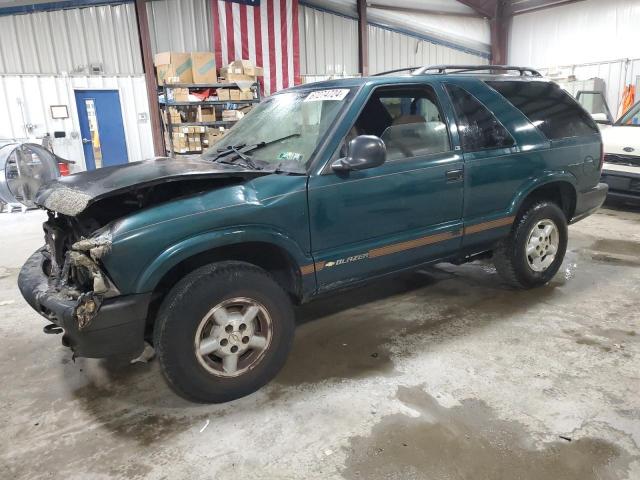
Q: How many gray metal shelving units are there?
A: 1